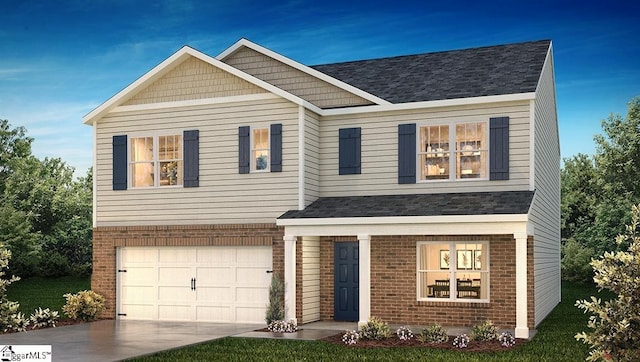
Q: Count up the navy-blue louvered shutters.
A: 7